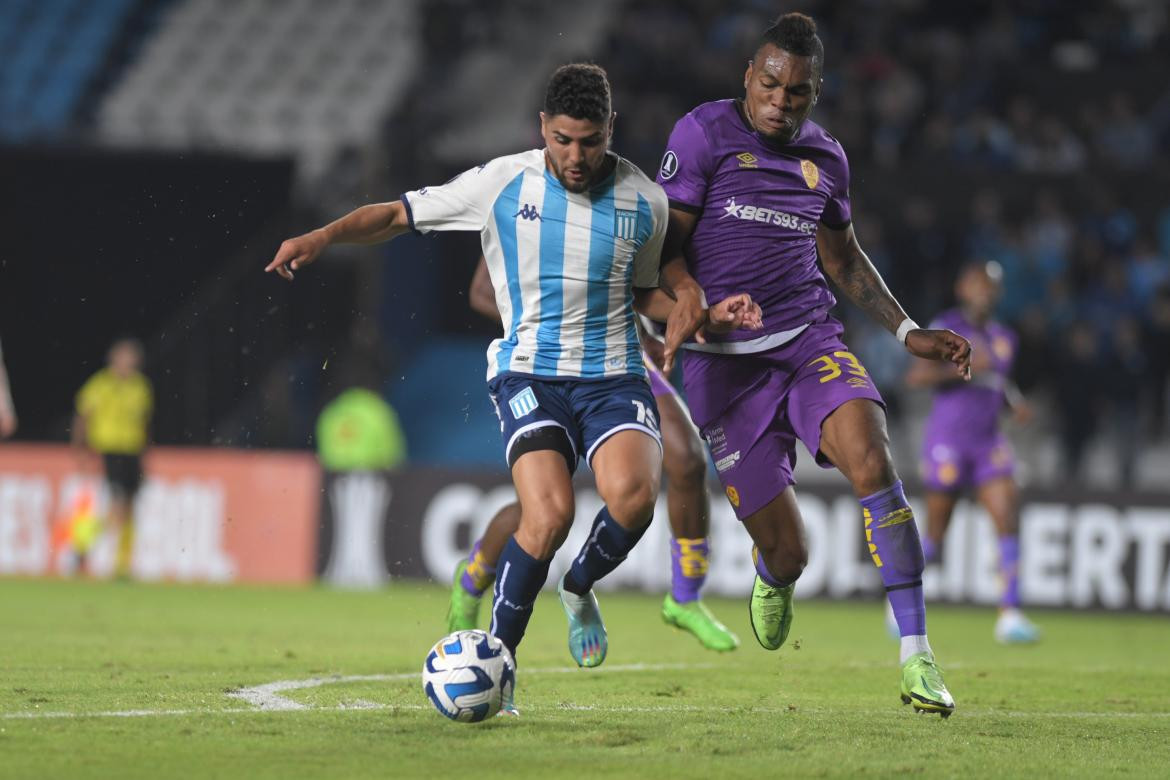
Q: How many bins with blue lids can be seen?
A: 0